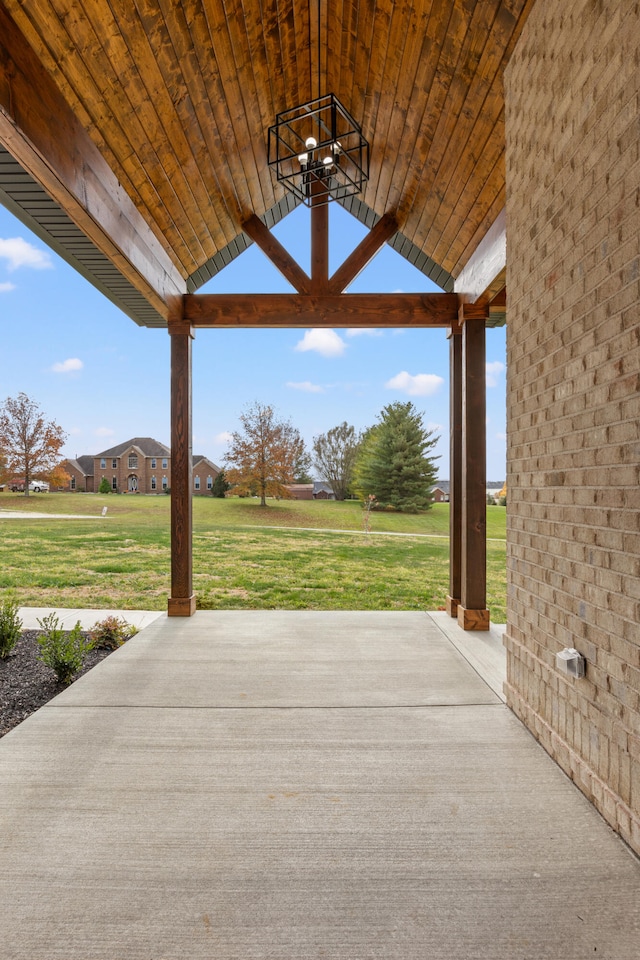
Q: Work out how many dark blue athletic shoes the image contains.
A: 0